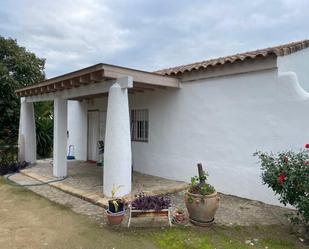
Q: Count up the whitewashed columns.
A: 3